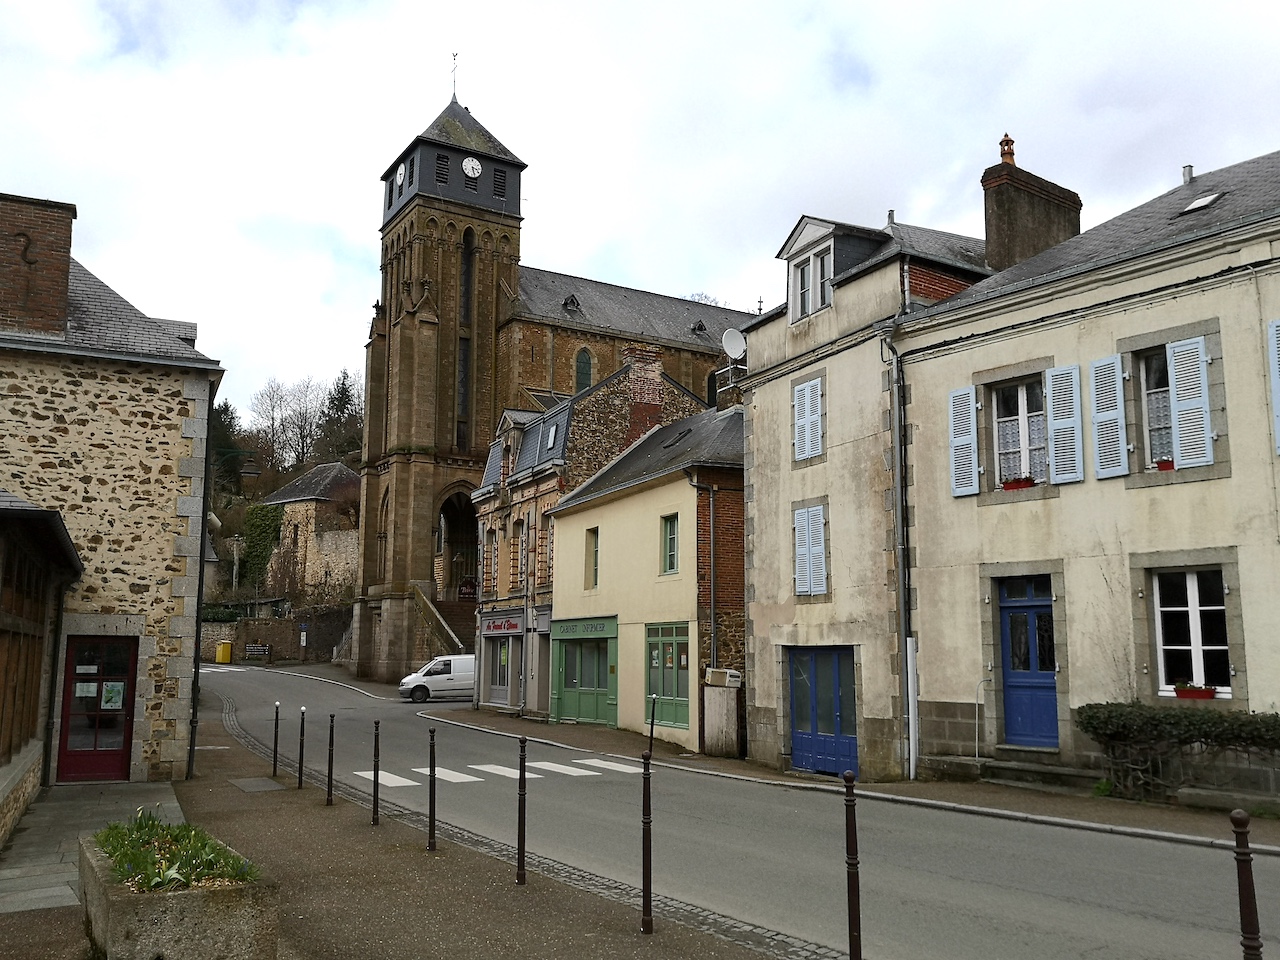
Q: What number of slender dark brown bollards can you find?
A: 10